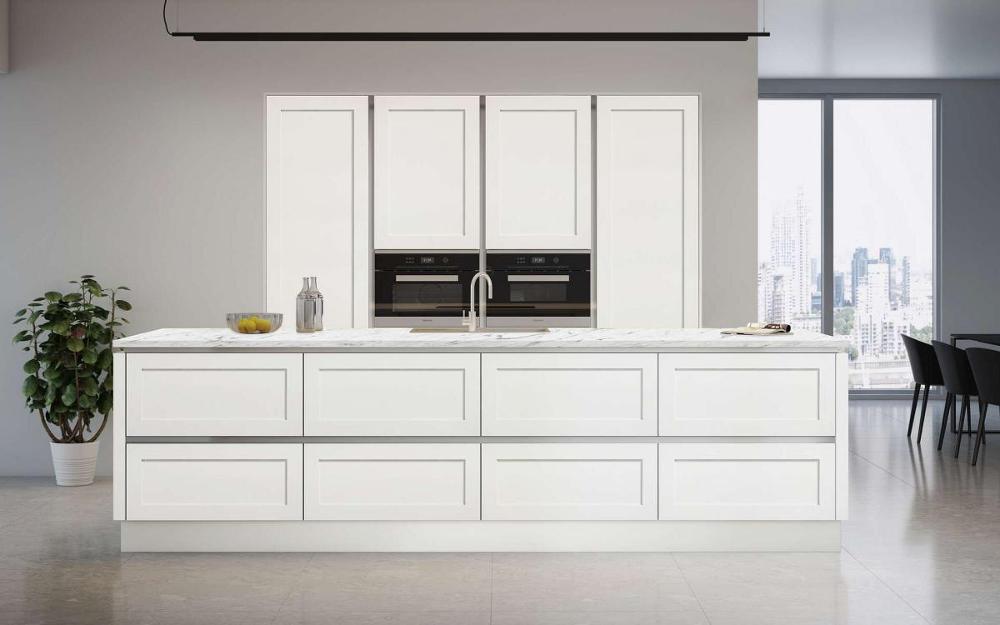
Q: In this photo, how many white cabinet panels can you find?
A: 12